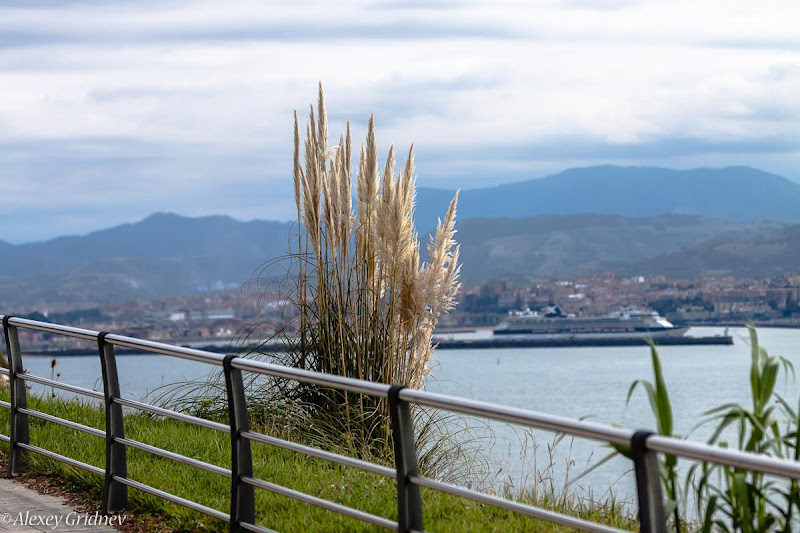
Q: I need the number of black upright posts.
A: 5